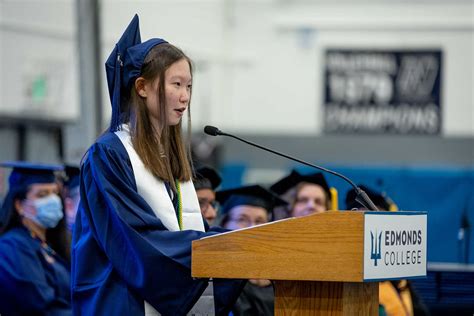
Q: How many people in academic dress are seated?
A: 6